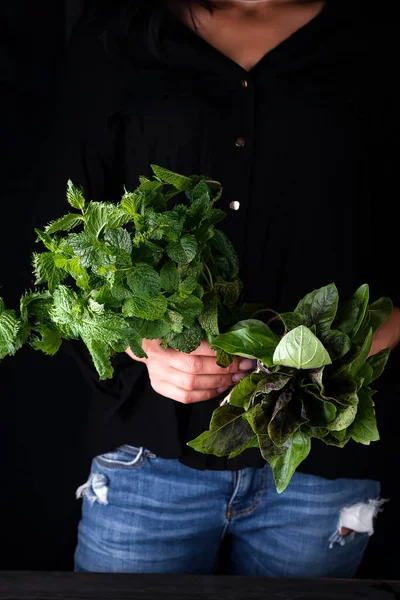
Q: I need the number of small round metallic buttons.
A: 3